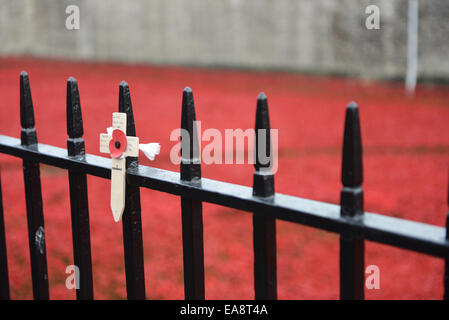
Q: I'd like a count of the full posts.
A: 6